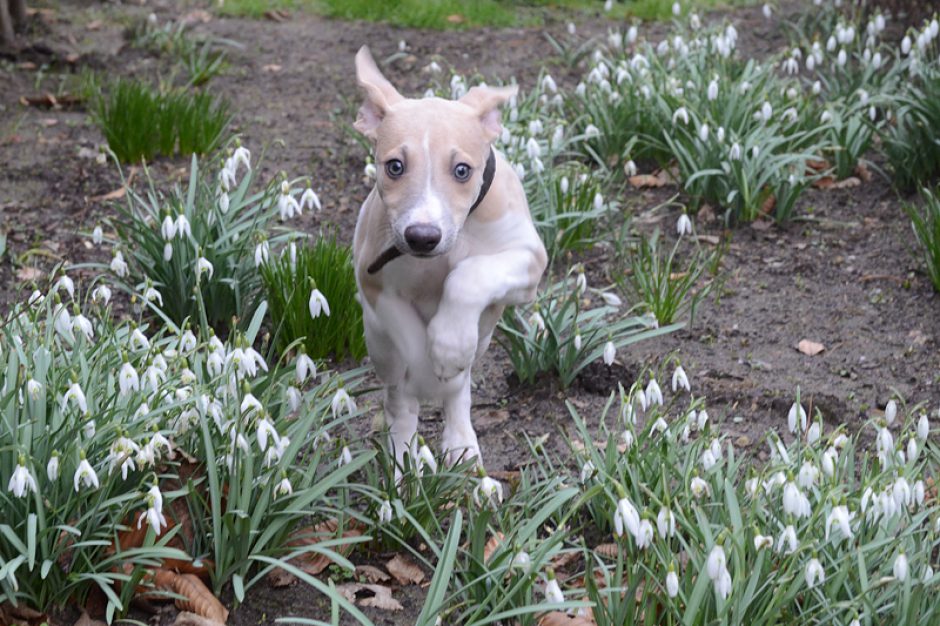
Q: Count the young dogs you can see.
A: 1